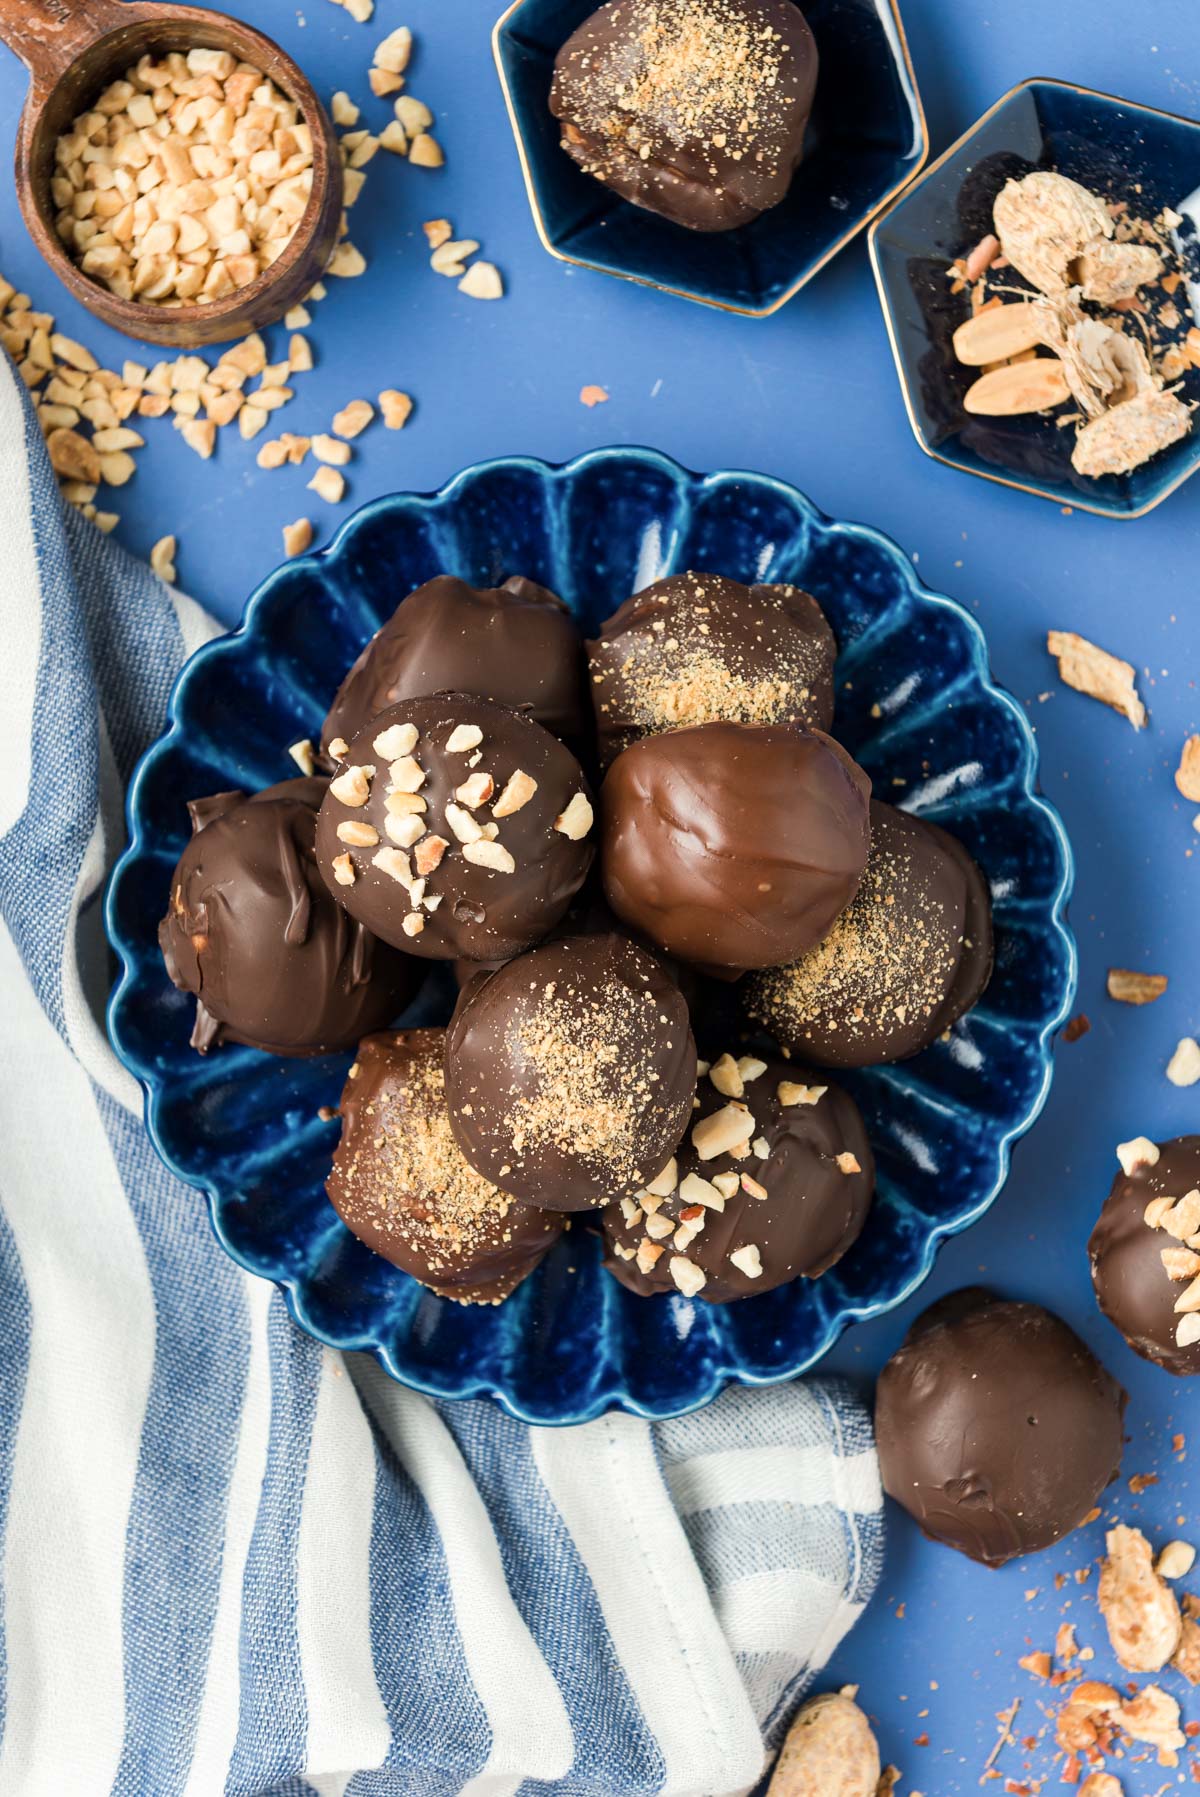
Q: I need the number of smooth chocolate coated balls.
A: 4